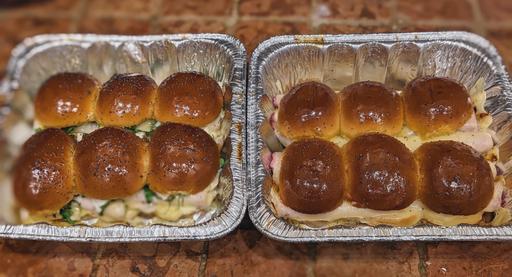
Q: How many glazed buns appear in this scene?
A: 12